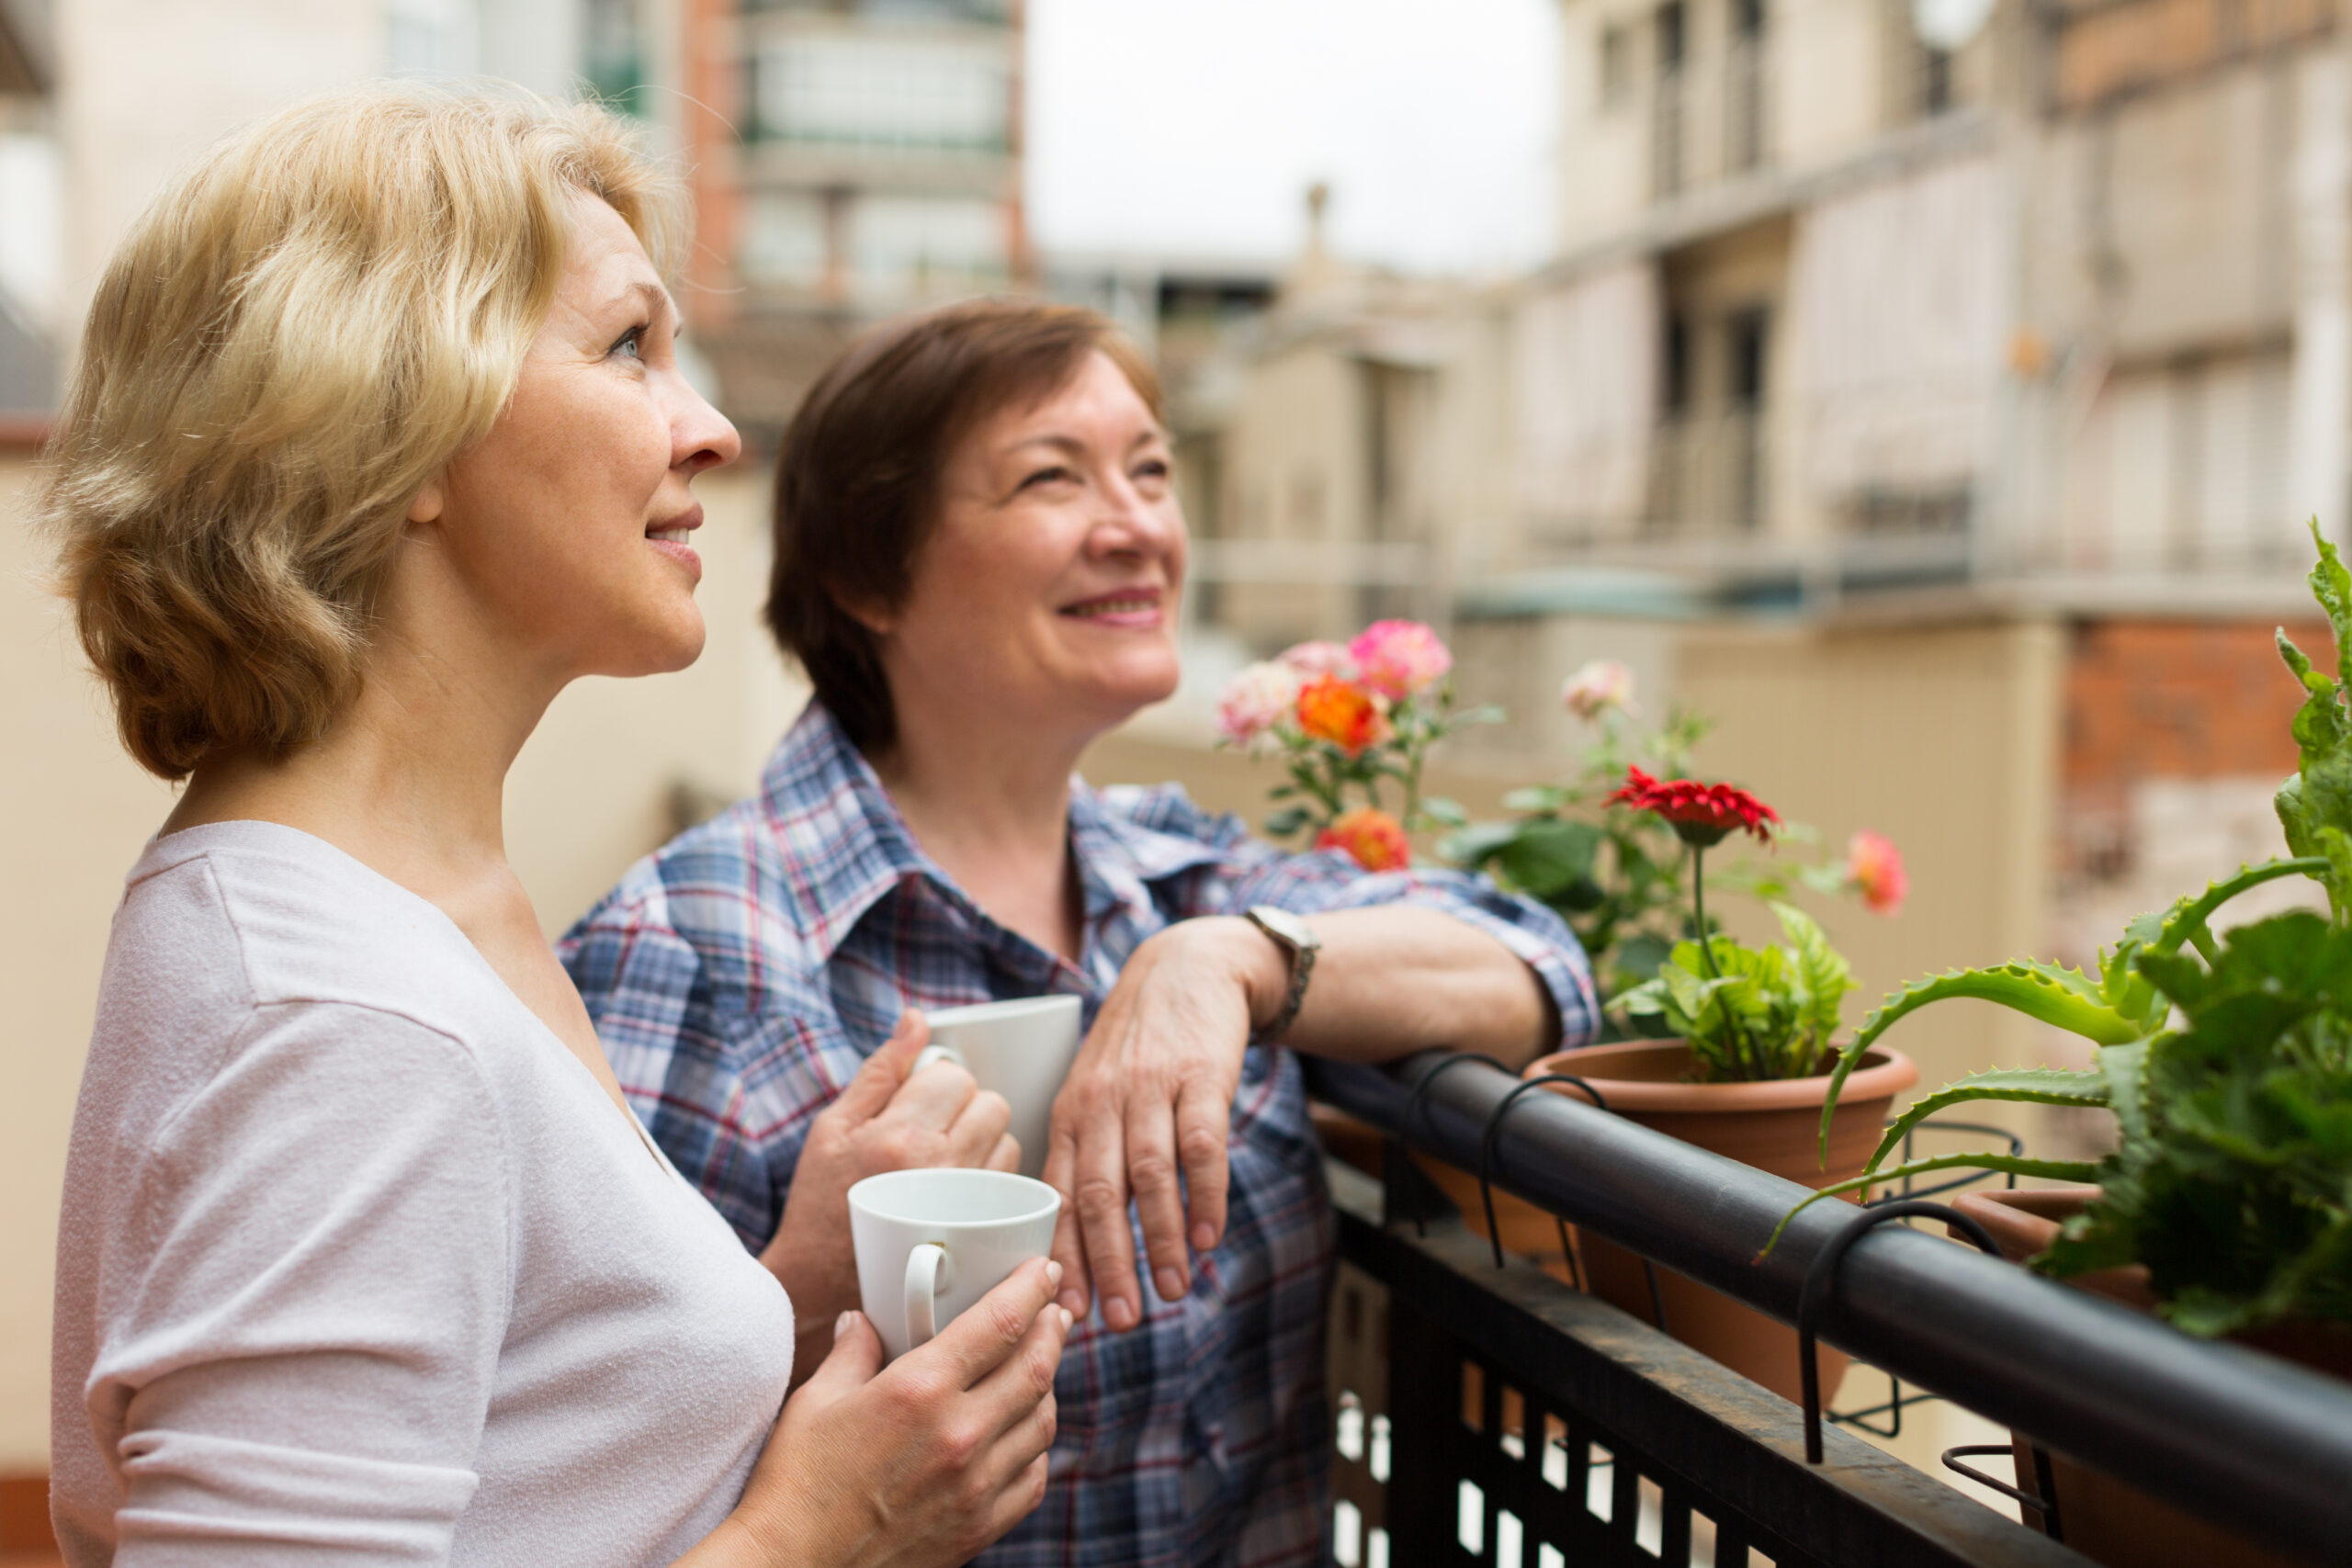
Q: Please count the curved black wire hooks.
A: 3